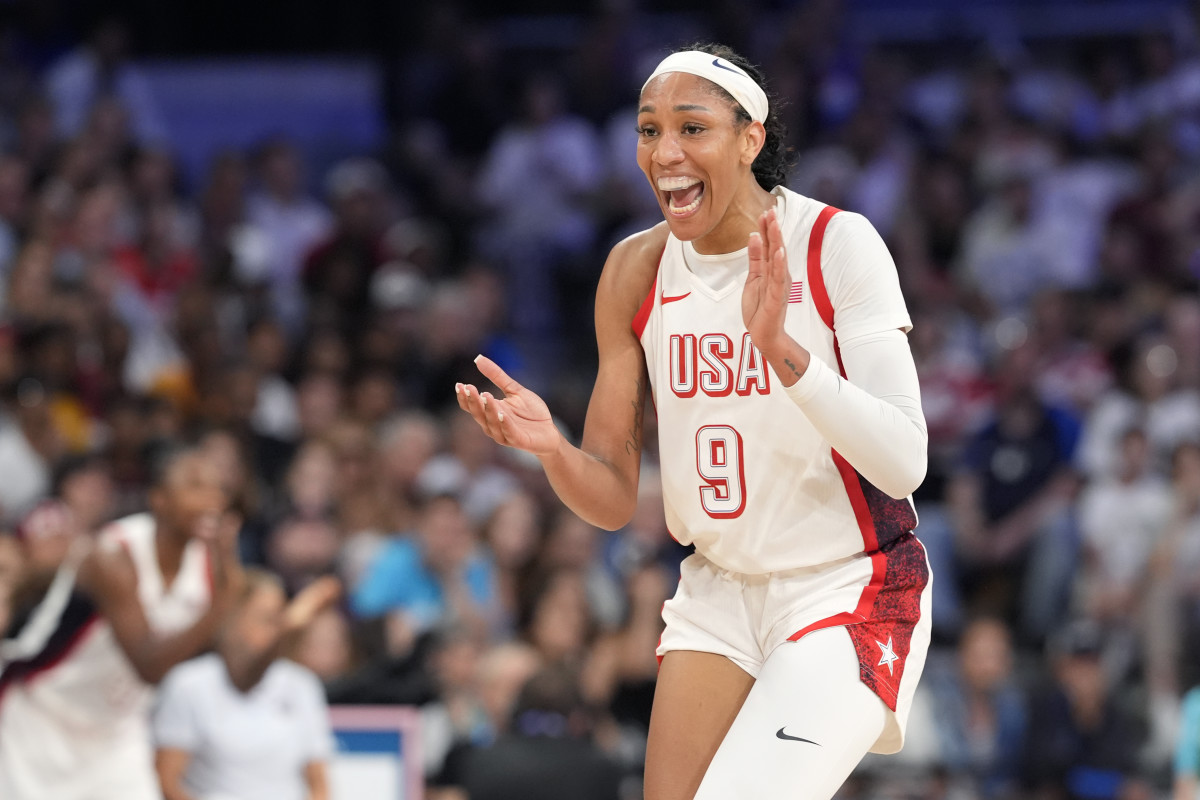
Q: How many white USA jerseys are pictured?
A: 2